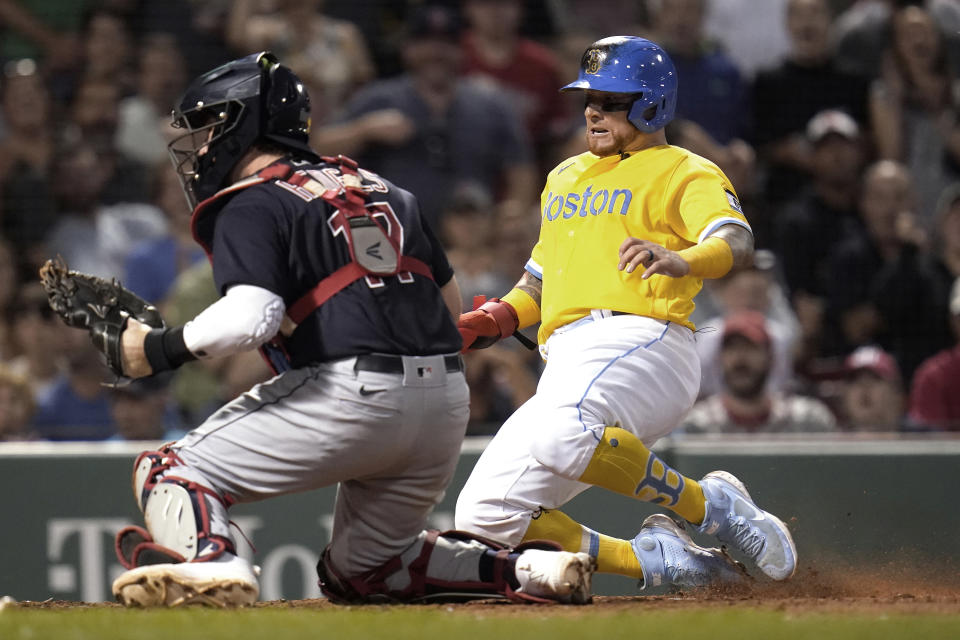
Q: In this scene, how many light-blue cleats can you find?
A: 2